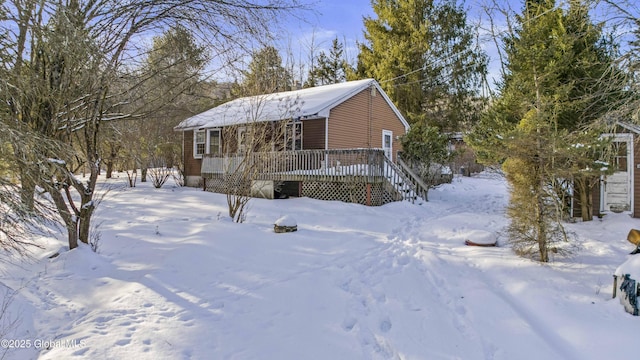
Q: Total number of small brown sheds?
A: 1